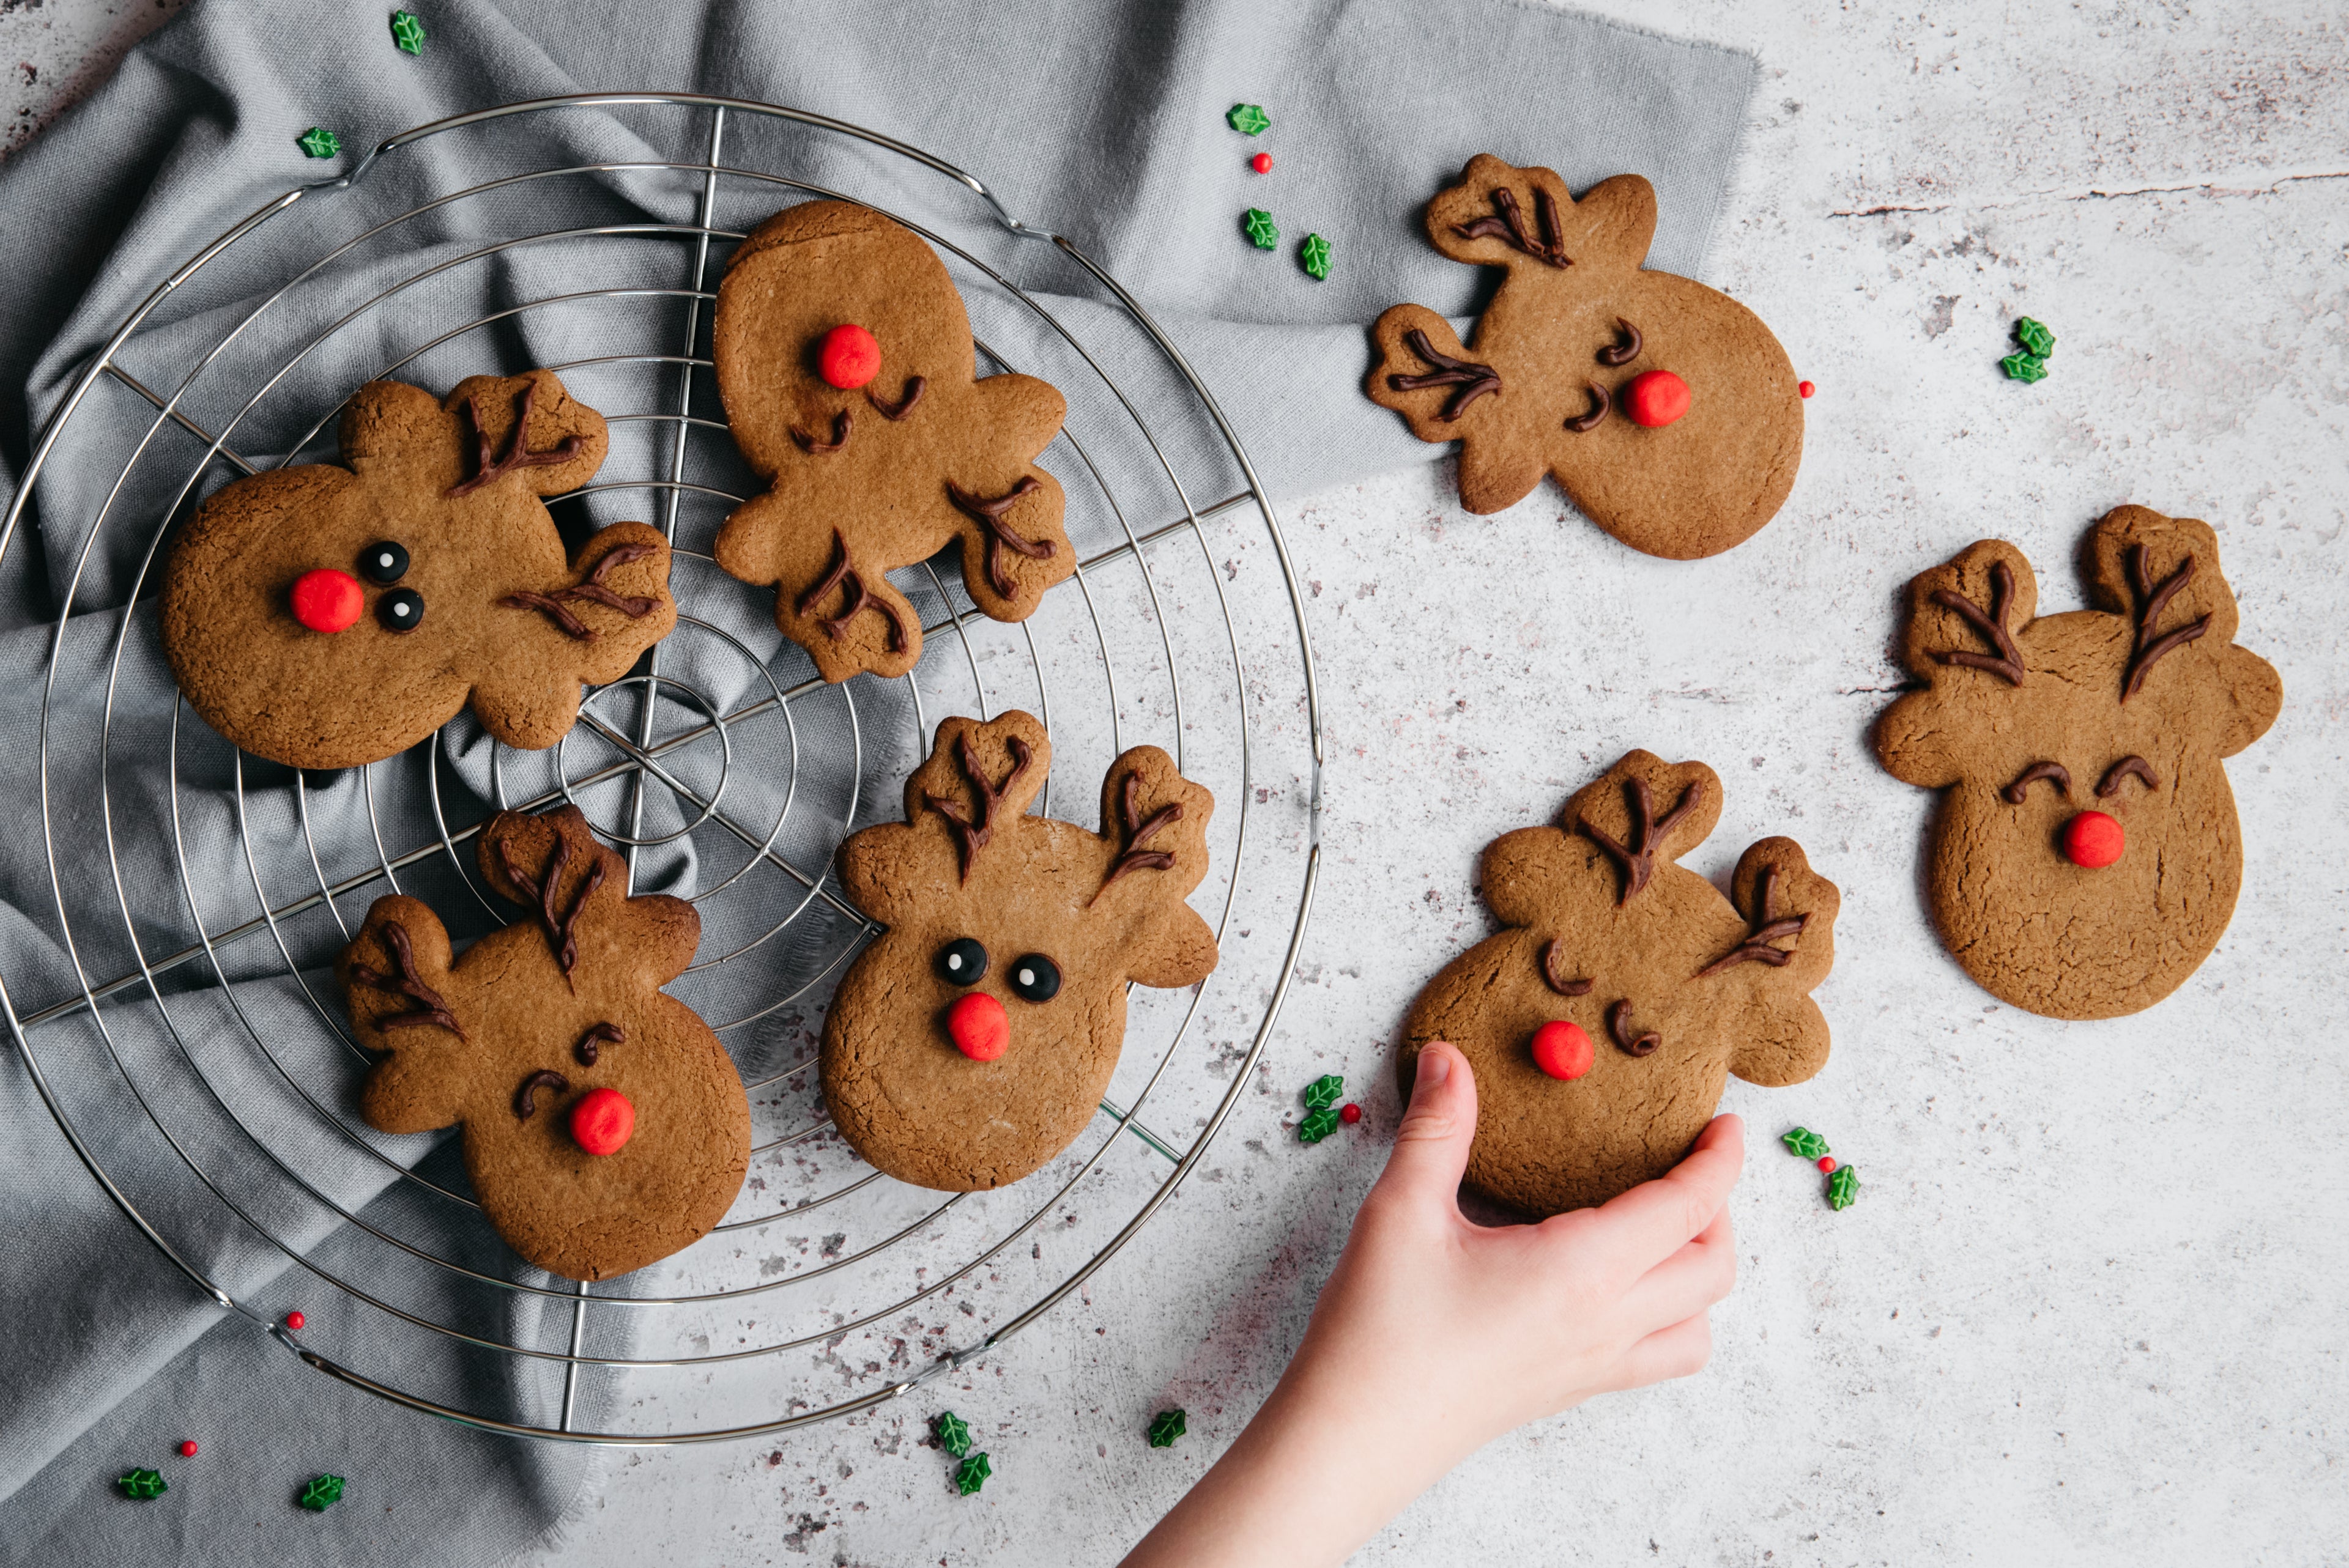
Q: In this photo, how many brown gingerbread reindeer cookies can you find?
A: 7